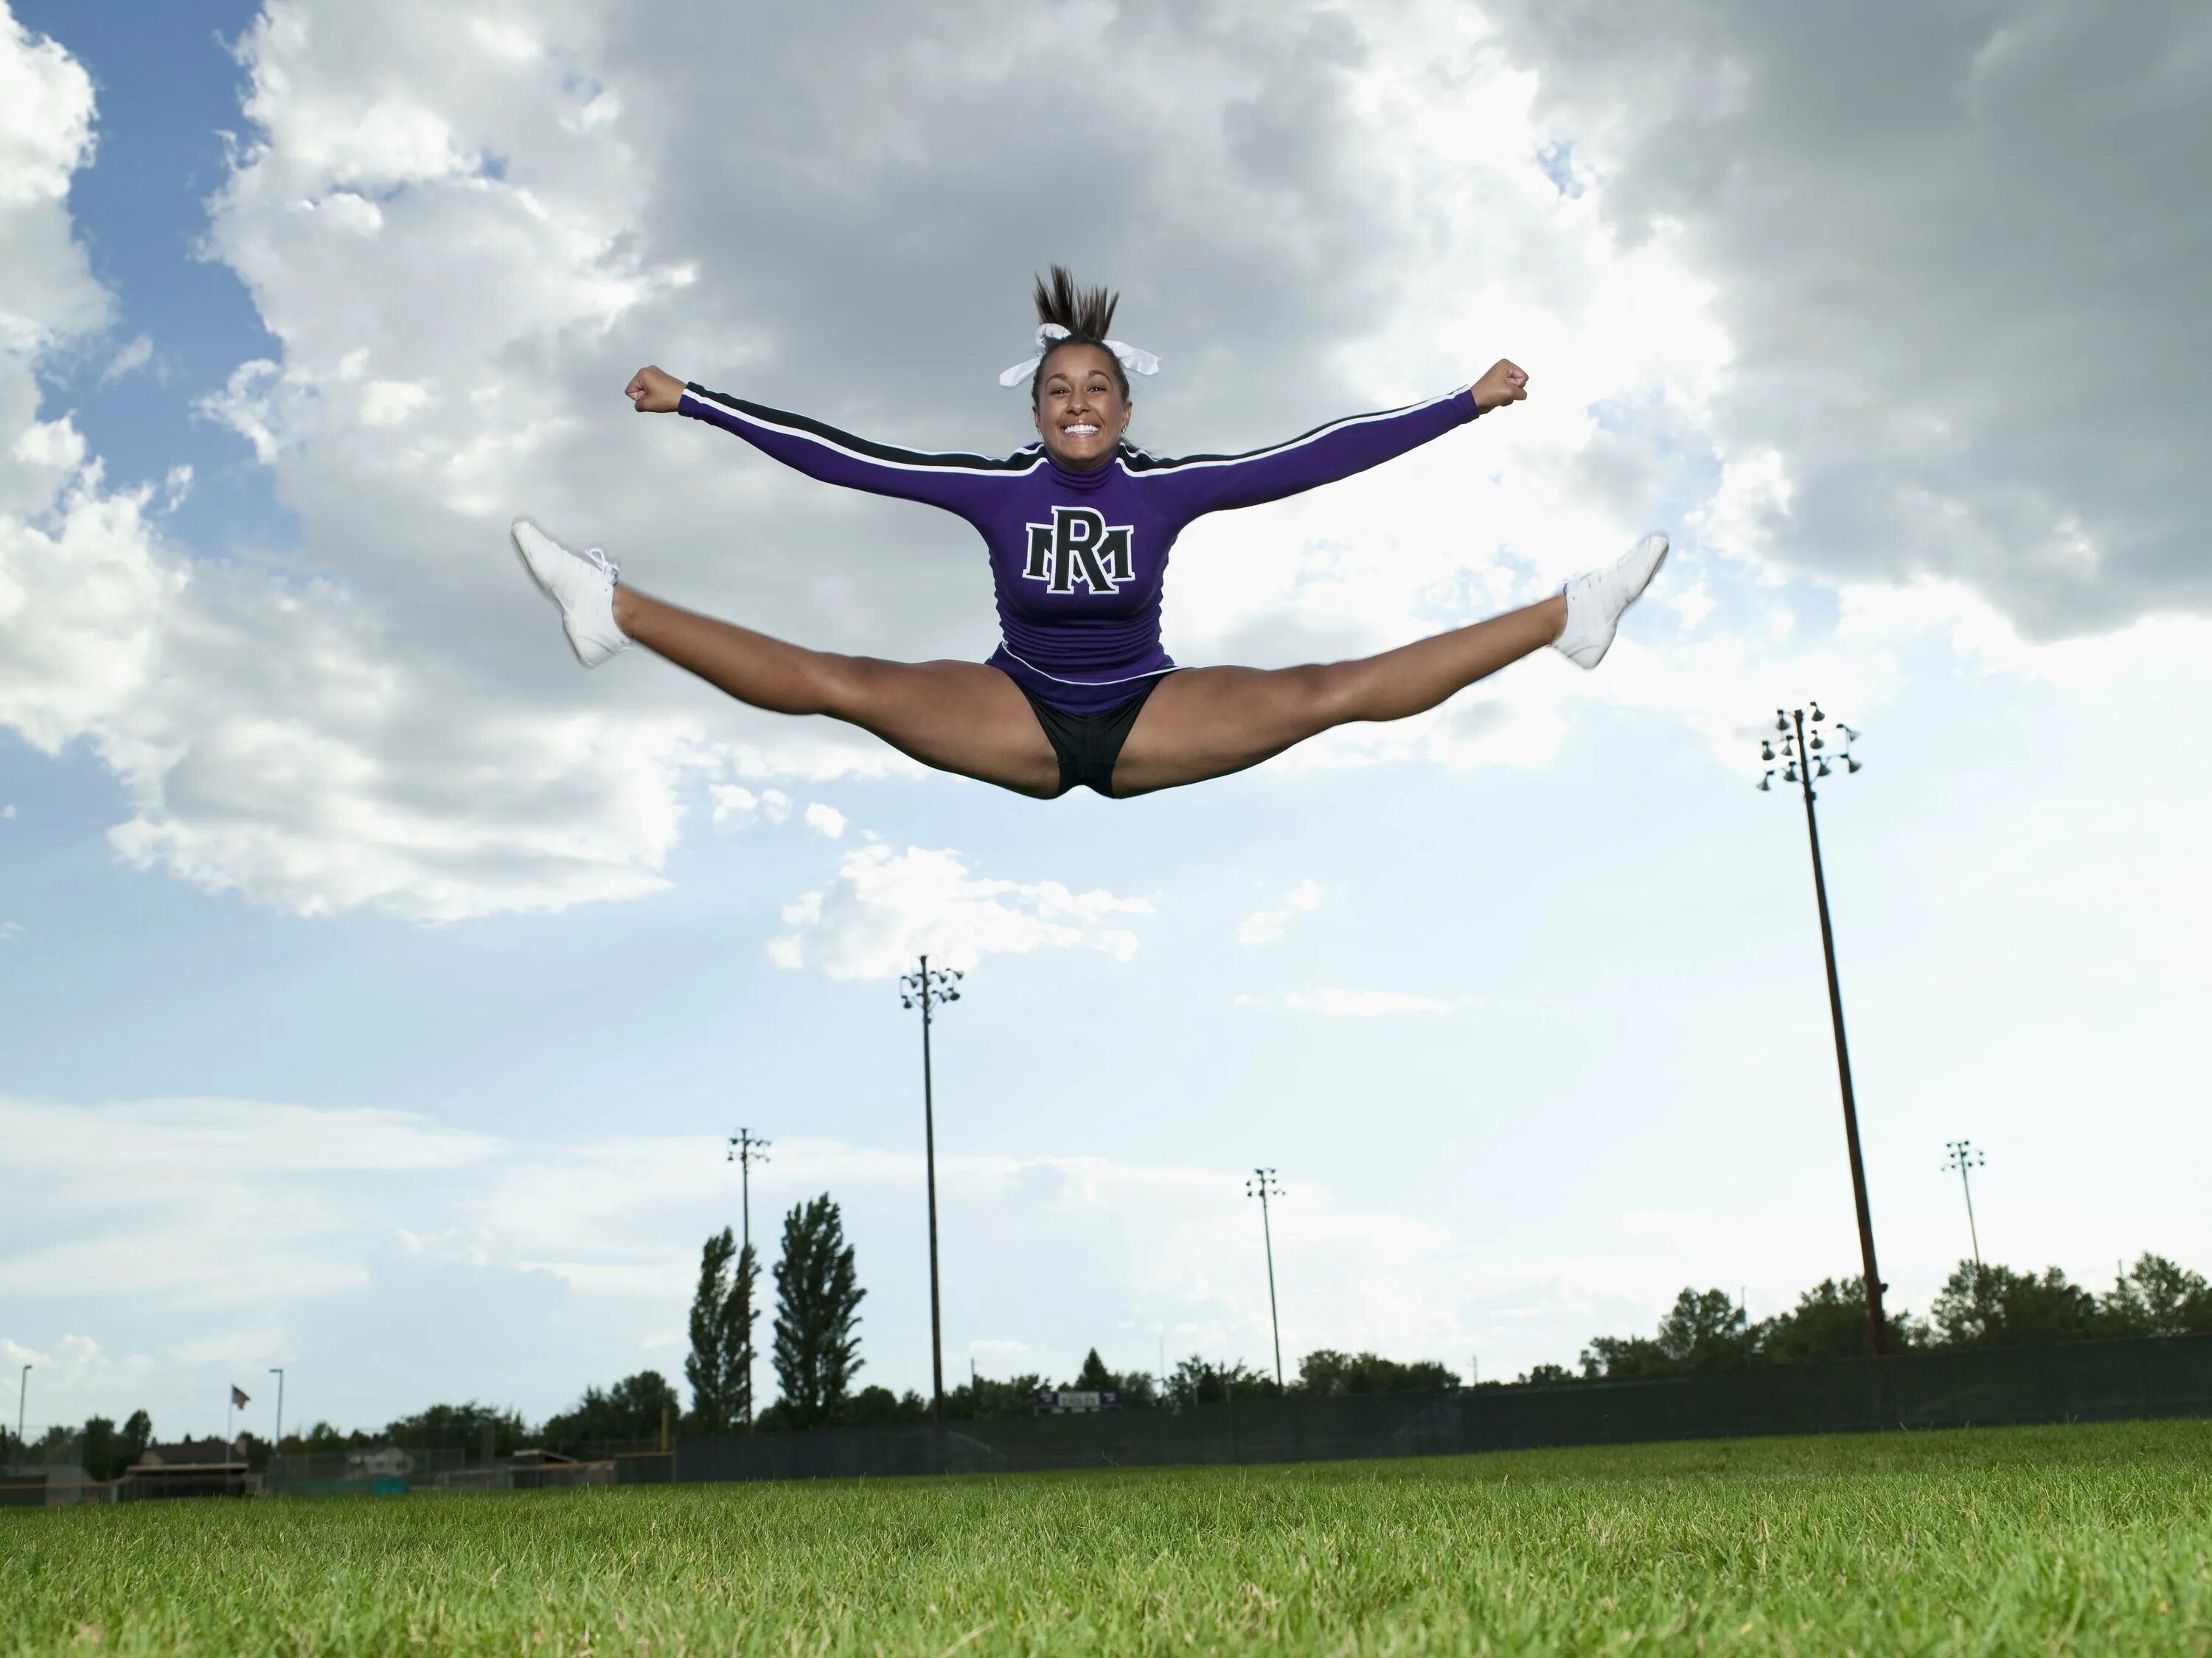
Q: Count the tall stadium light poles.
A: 5